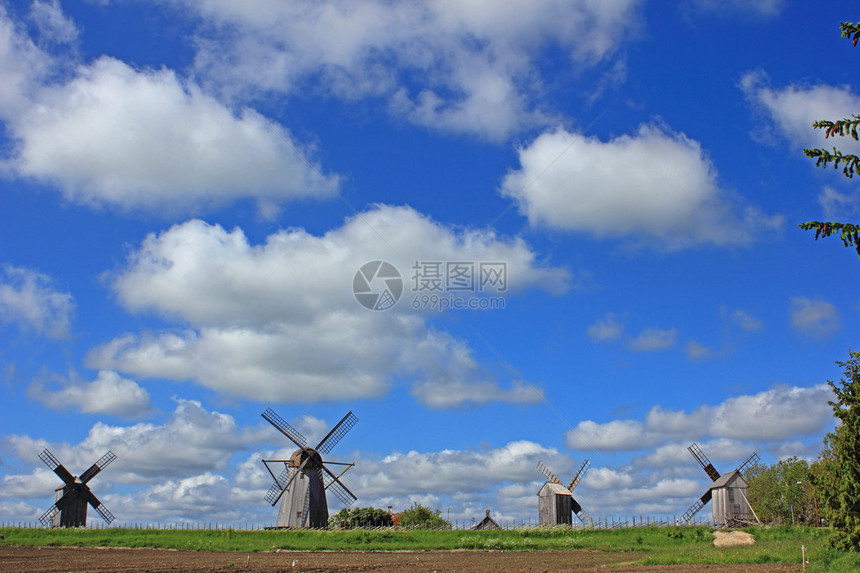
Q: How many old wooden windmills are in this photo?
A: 4